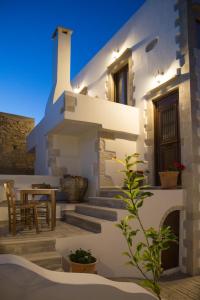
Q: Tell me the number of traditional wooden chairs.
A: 2